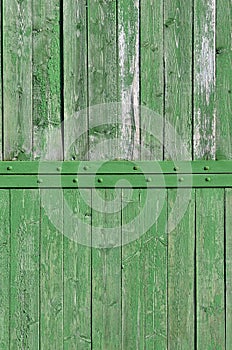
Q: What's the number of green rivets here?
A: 12